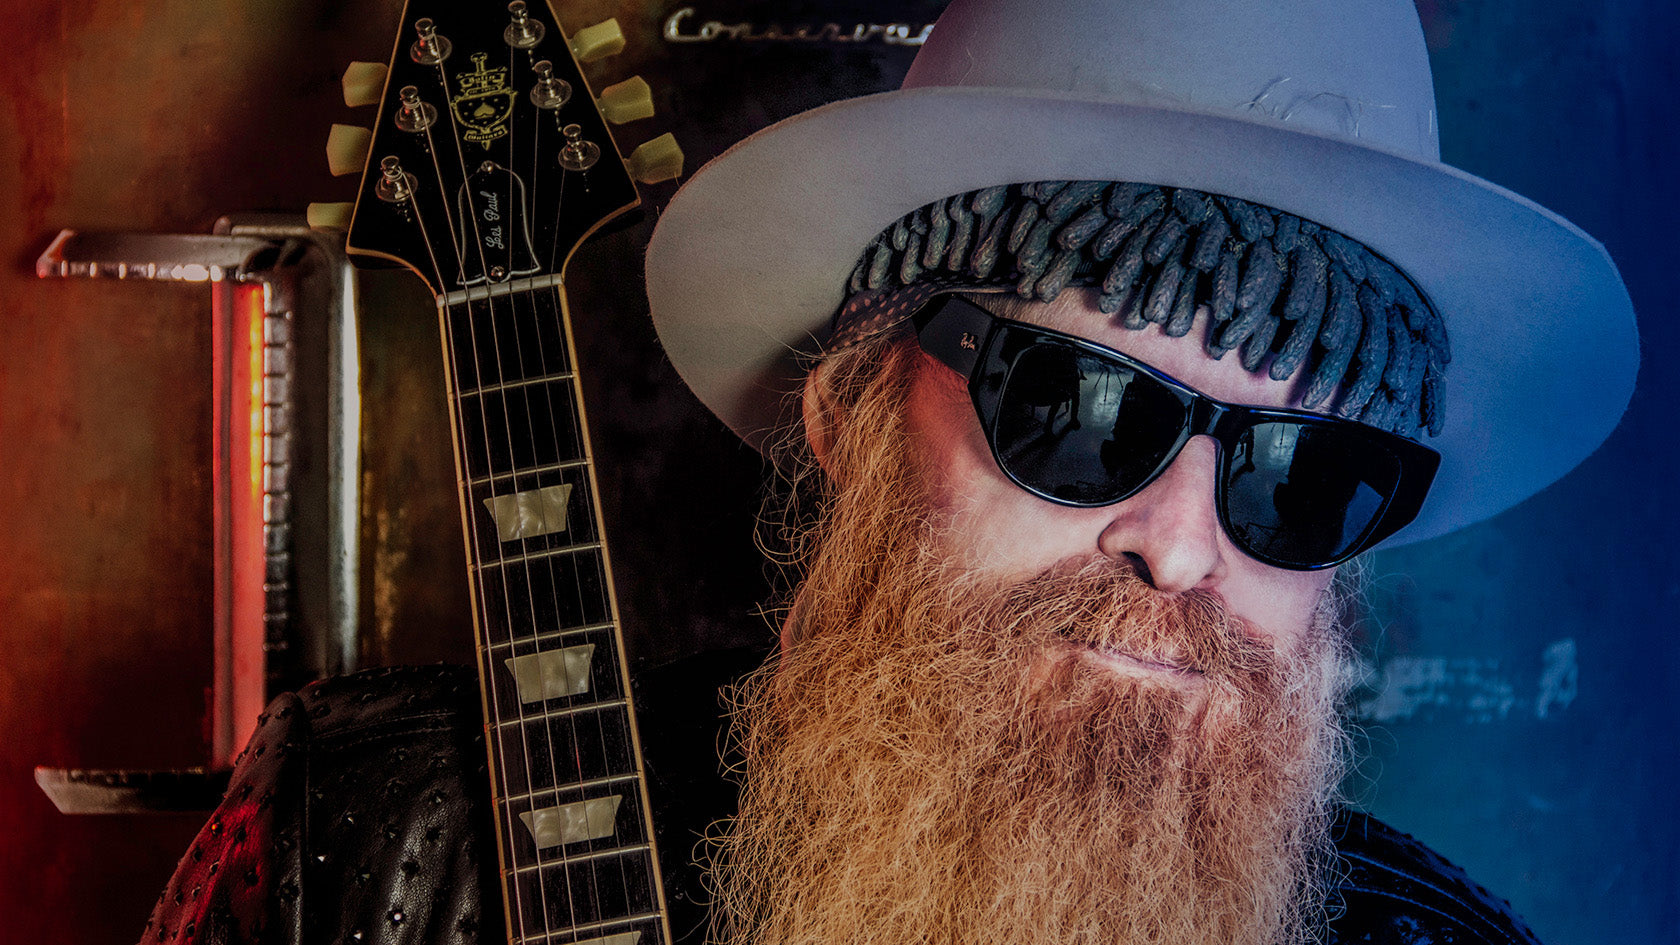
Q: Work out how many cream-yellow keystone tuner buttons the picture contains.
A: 6